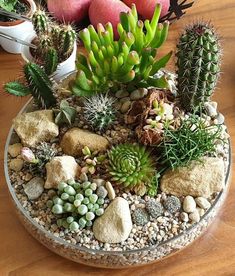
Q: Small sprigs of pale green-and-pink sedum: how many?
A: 2